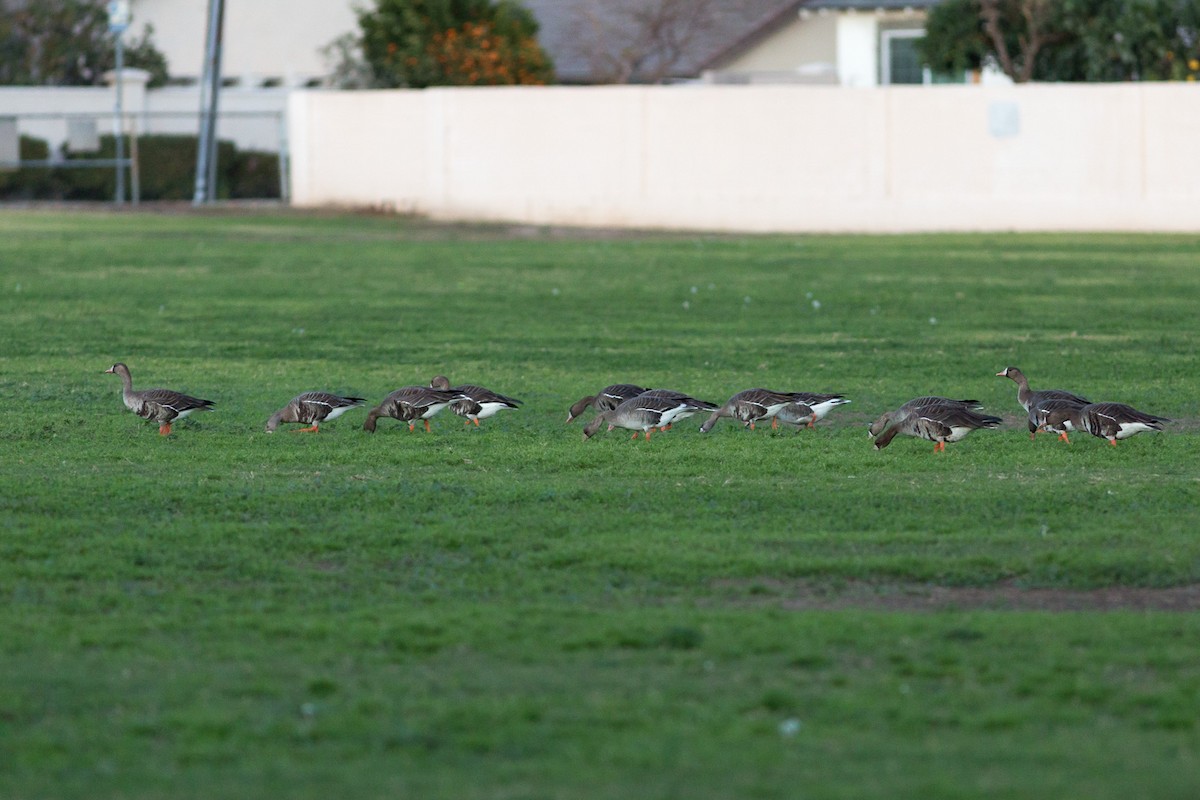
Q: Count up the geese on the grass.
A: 14